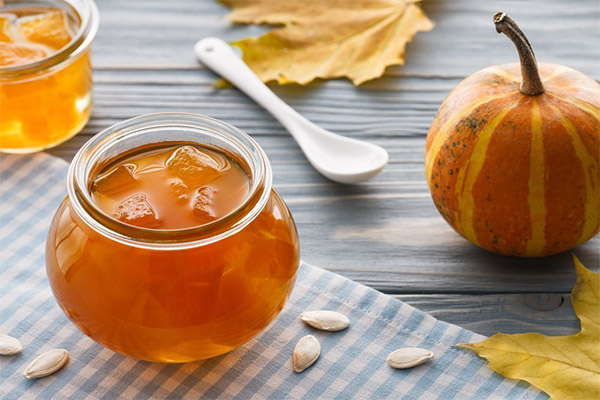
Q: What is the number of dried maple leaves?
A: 2